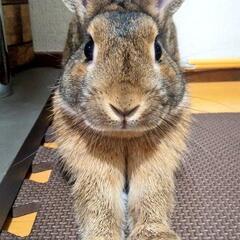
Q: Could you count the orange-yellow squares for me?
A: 3